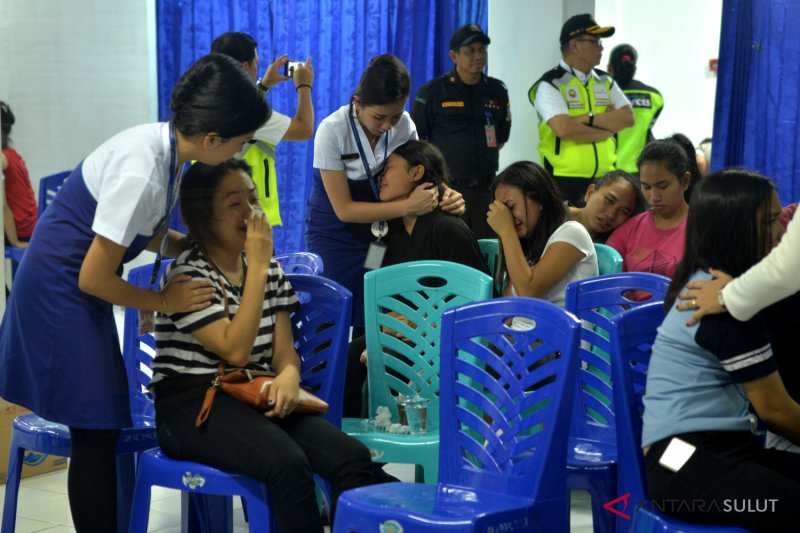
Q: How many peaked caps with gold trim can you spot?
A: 1